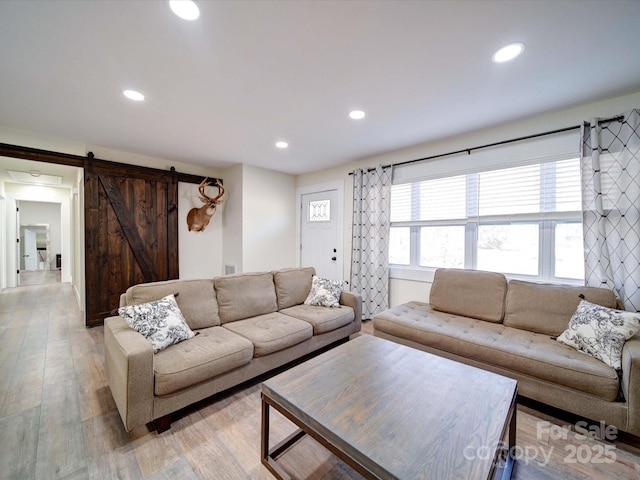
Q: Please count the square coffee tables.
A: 1